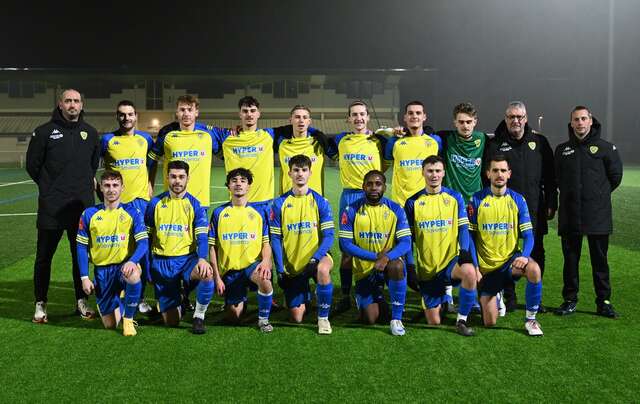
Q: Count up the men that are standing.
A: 10